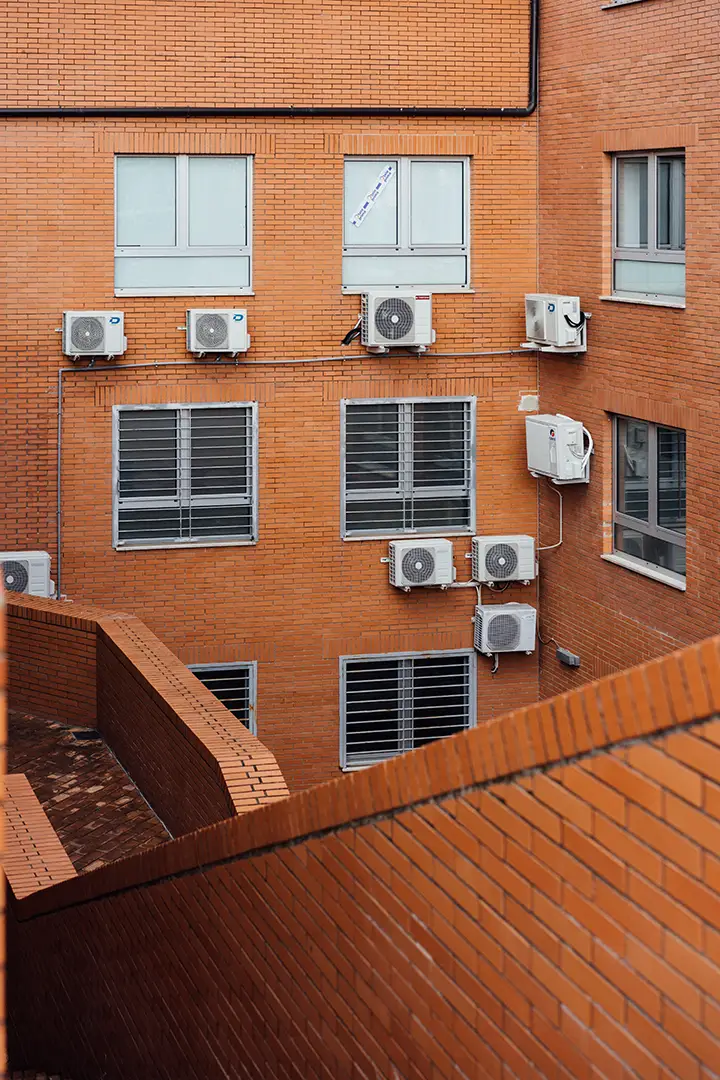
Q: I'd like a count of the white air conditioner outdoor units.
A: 9